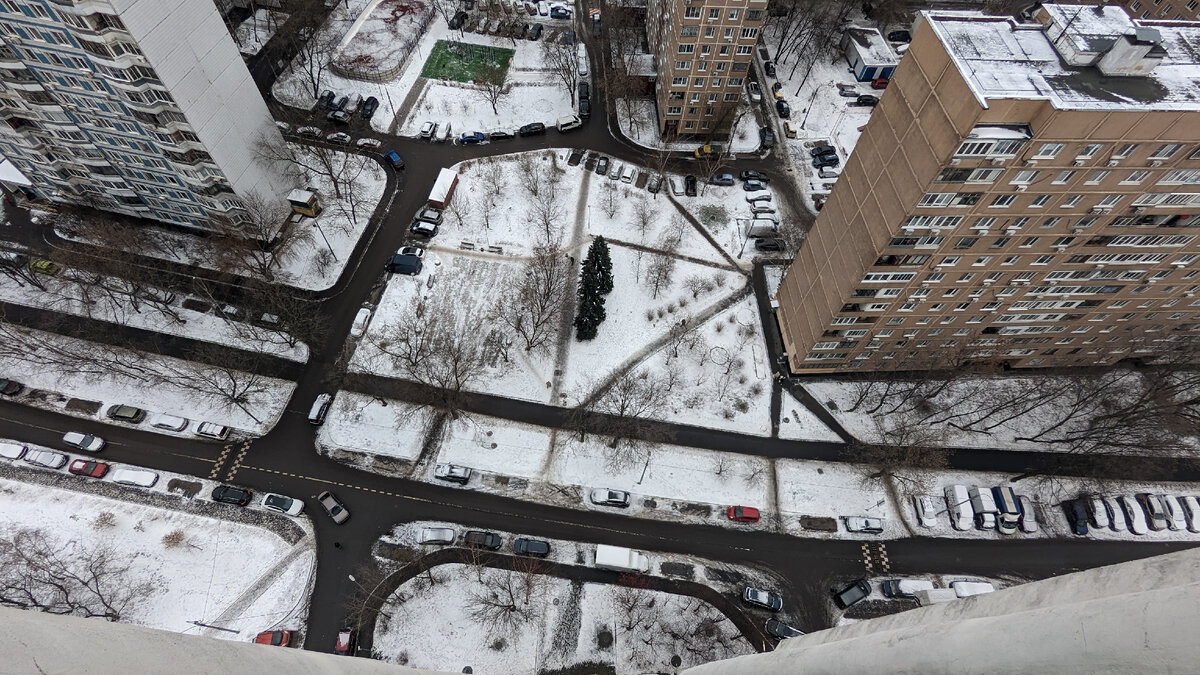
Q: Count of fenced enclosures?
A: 1